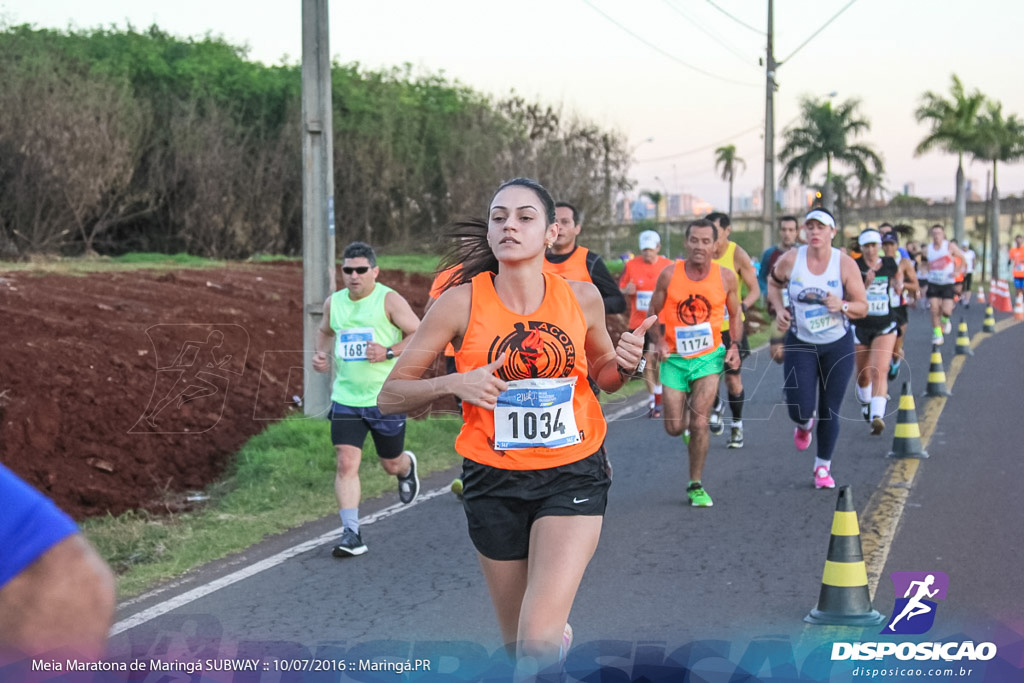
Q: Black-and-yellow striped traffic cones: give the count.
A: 5